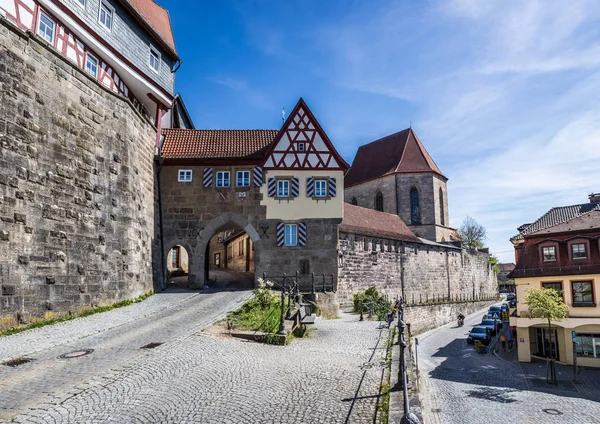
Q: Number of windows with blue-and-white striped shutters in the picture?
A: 5